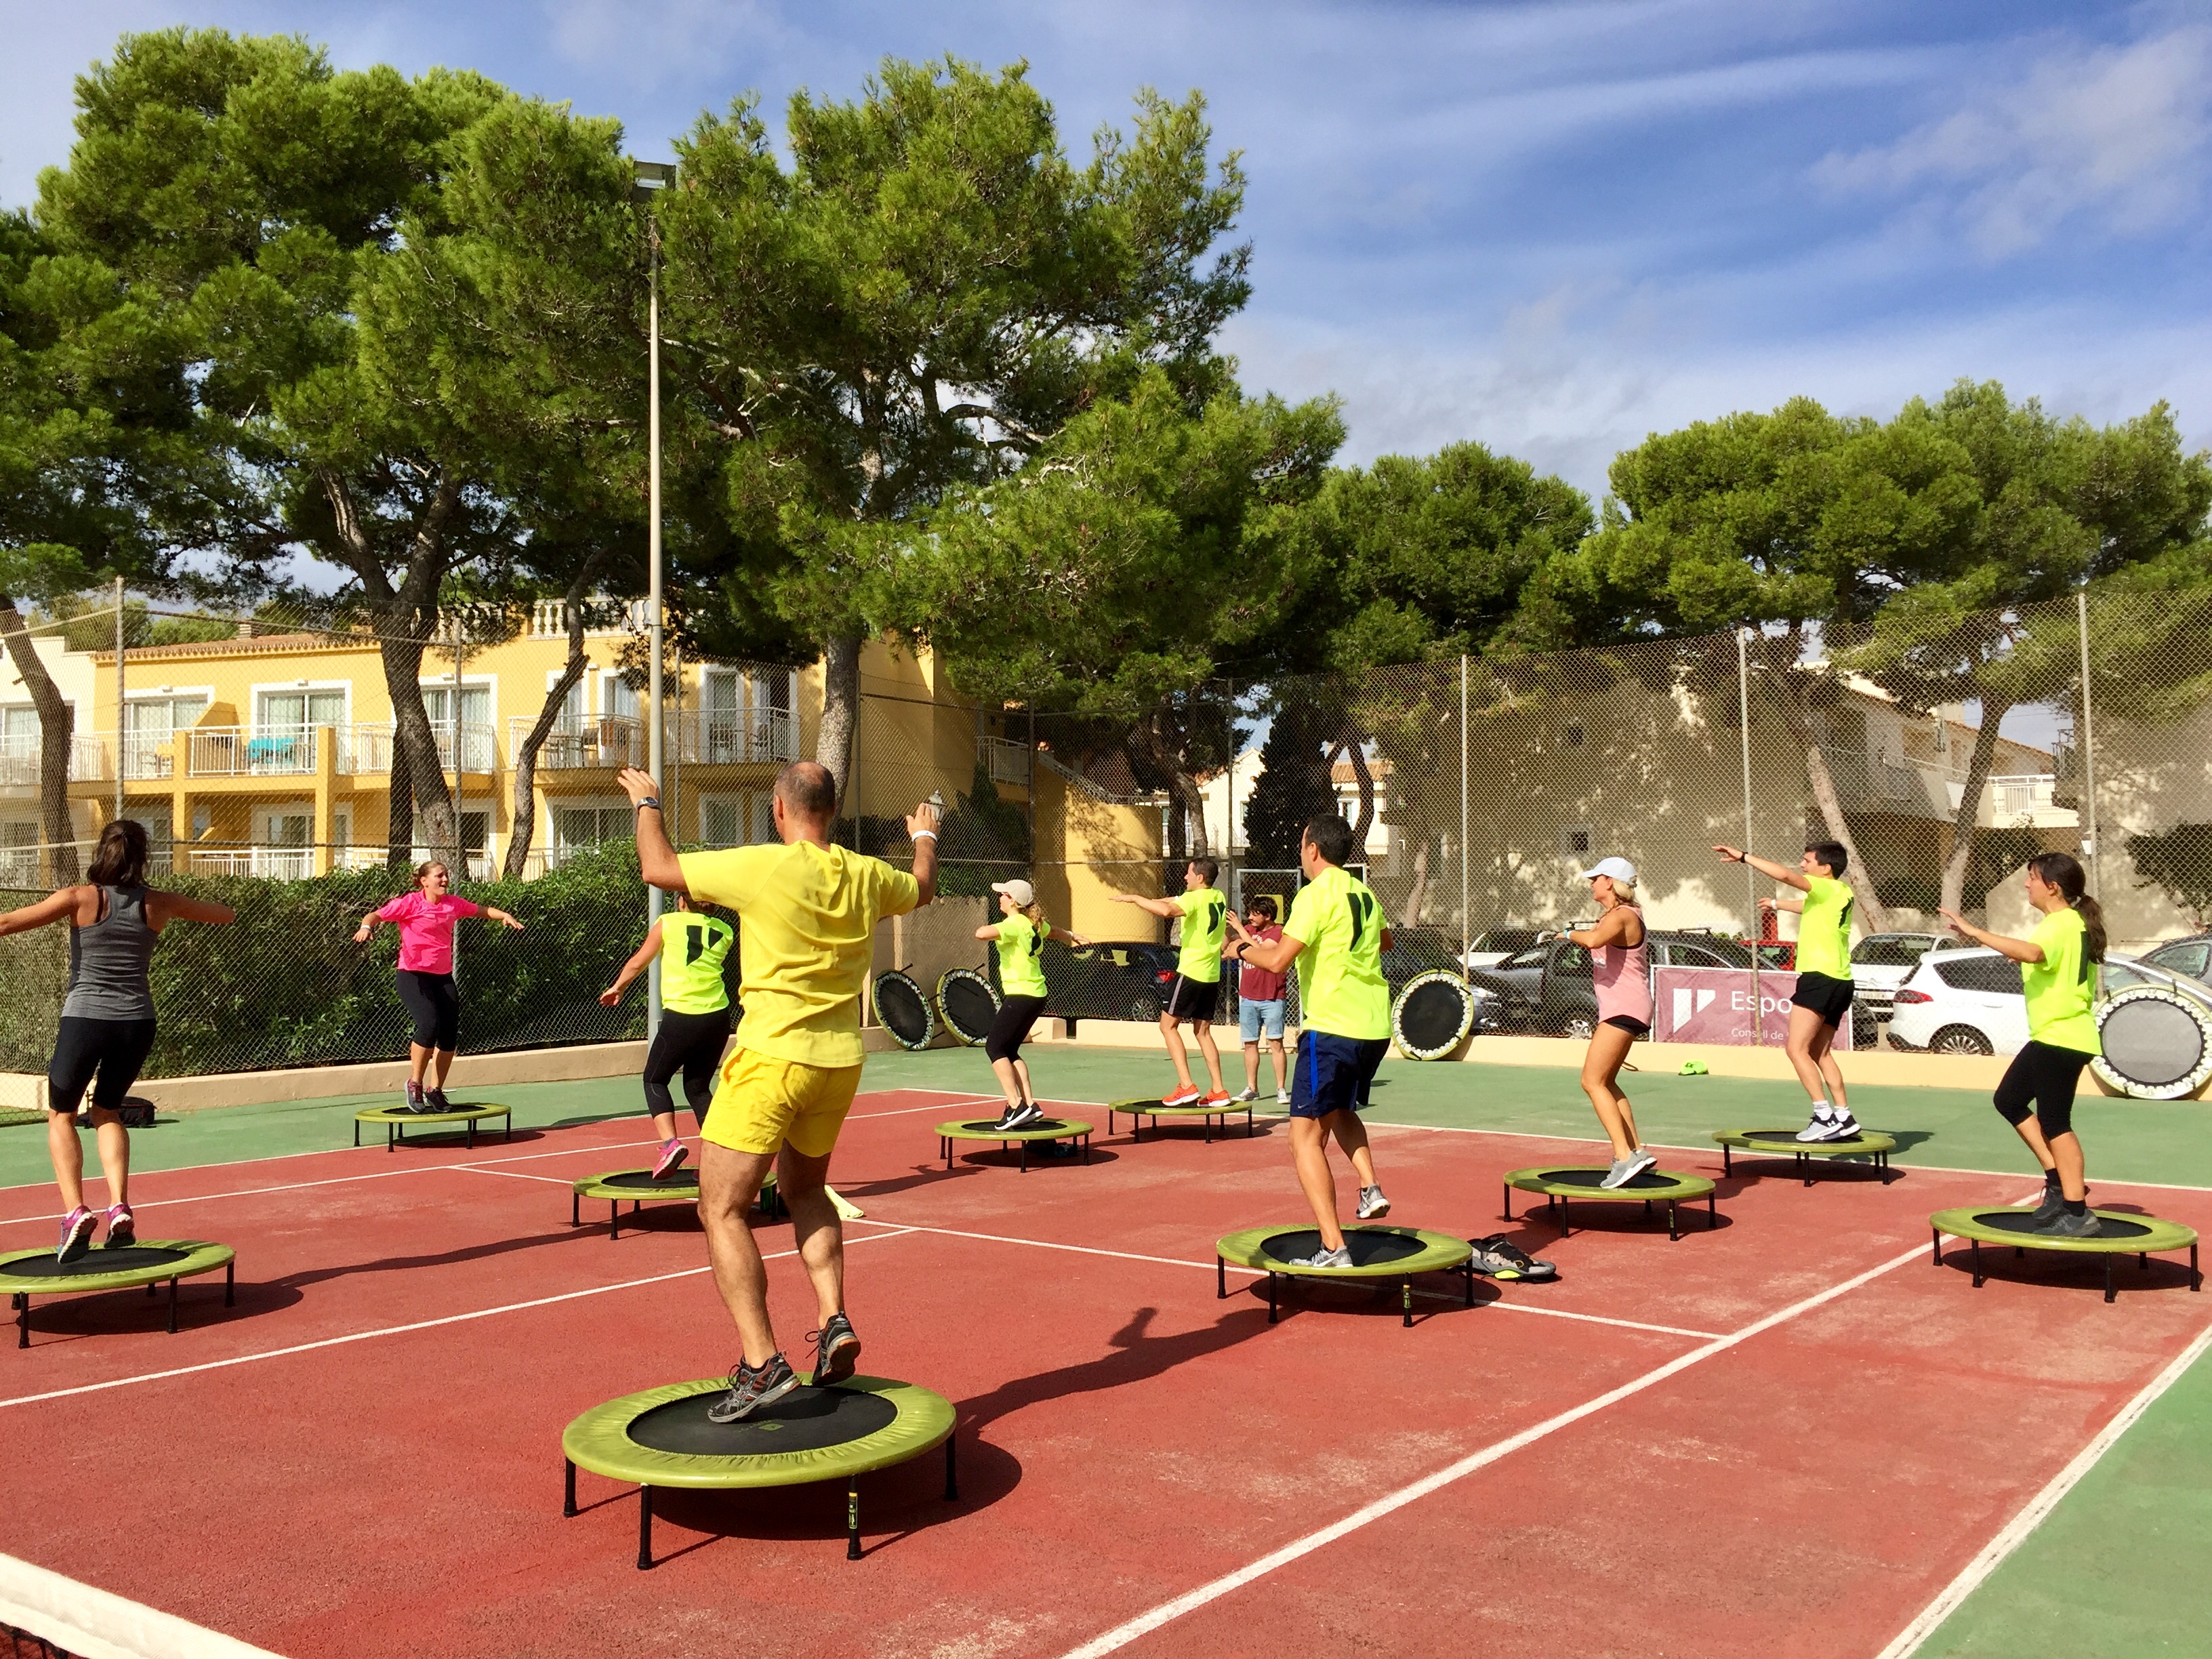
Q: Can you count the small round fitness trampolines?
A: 14